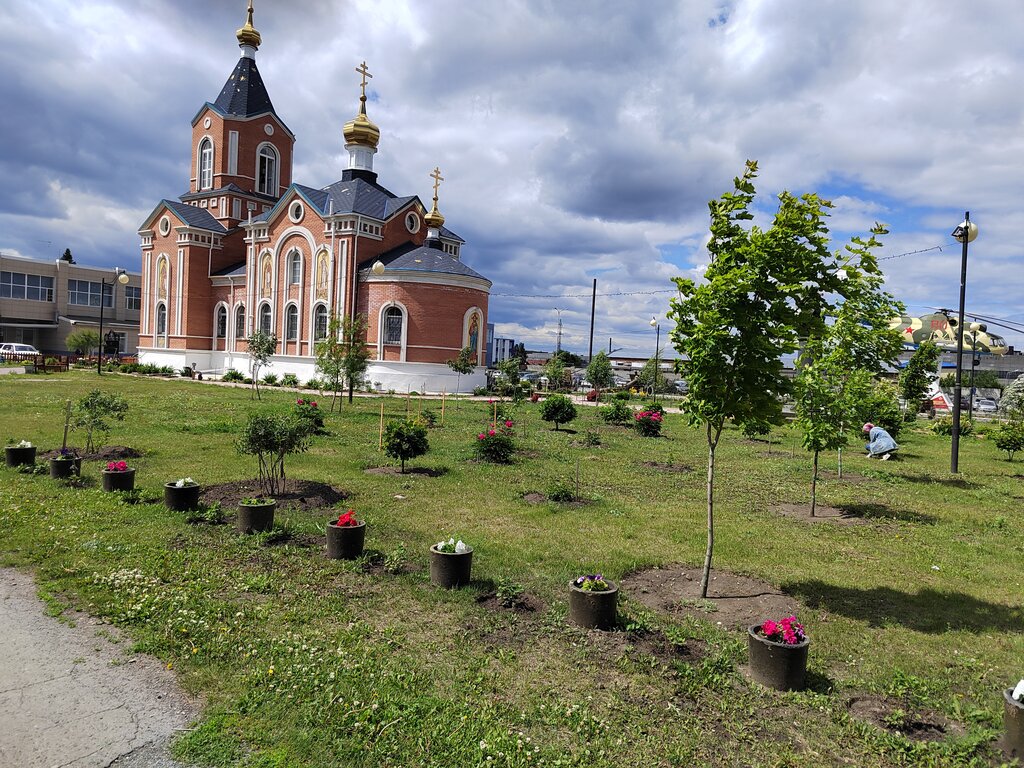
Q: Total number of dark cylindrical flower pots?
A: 10